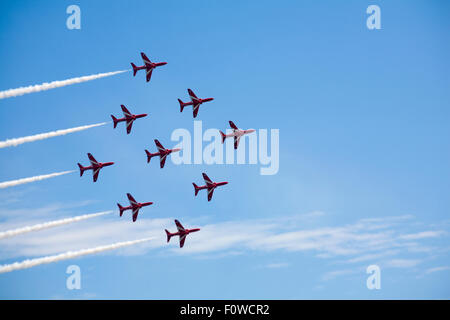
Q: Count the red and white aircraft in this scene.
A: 9